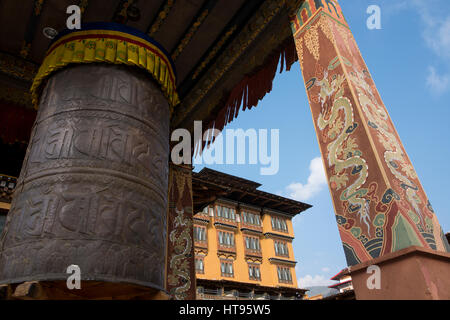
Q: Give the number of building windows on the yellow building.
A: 12